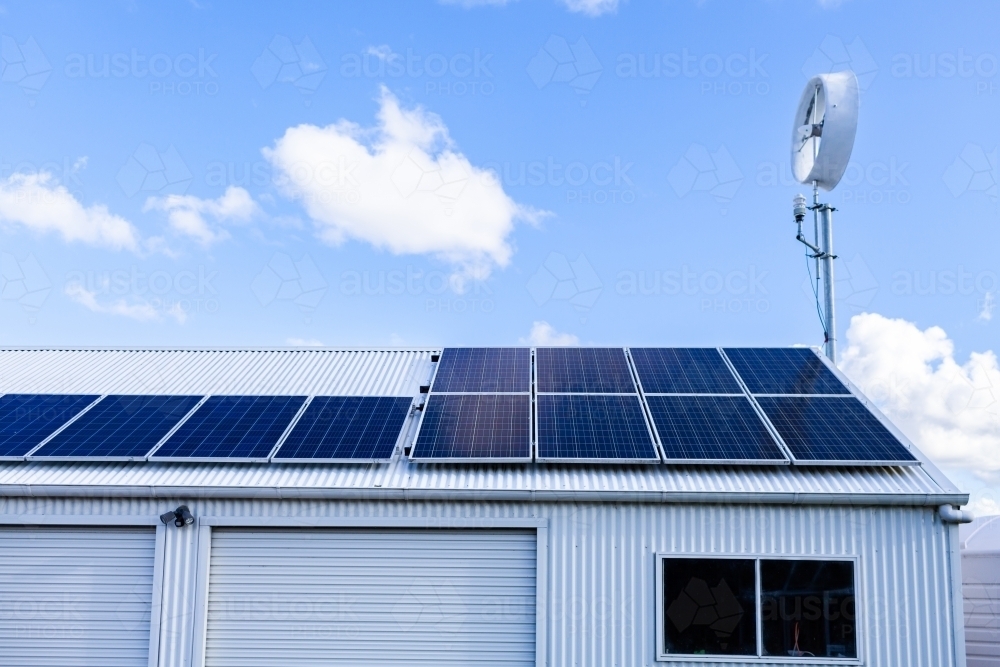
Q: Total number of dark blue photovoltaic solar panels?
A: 12